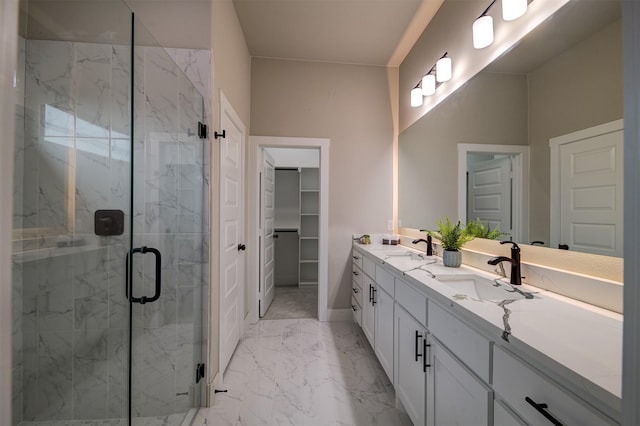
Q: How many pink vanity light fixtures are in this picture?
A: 0